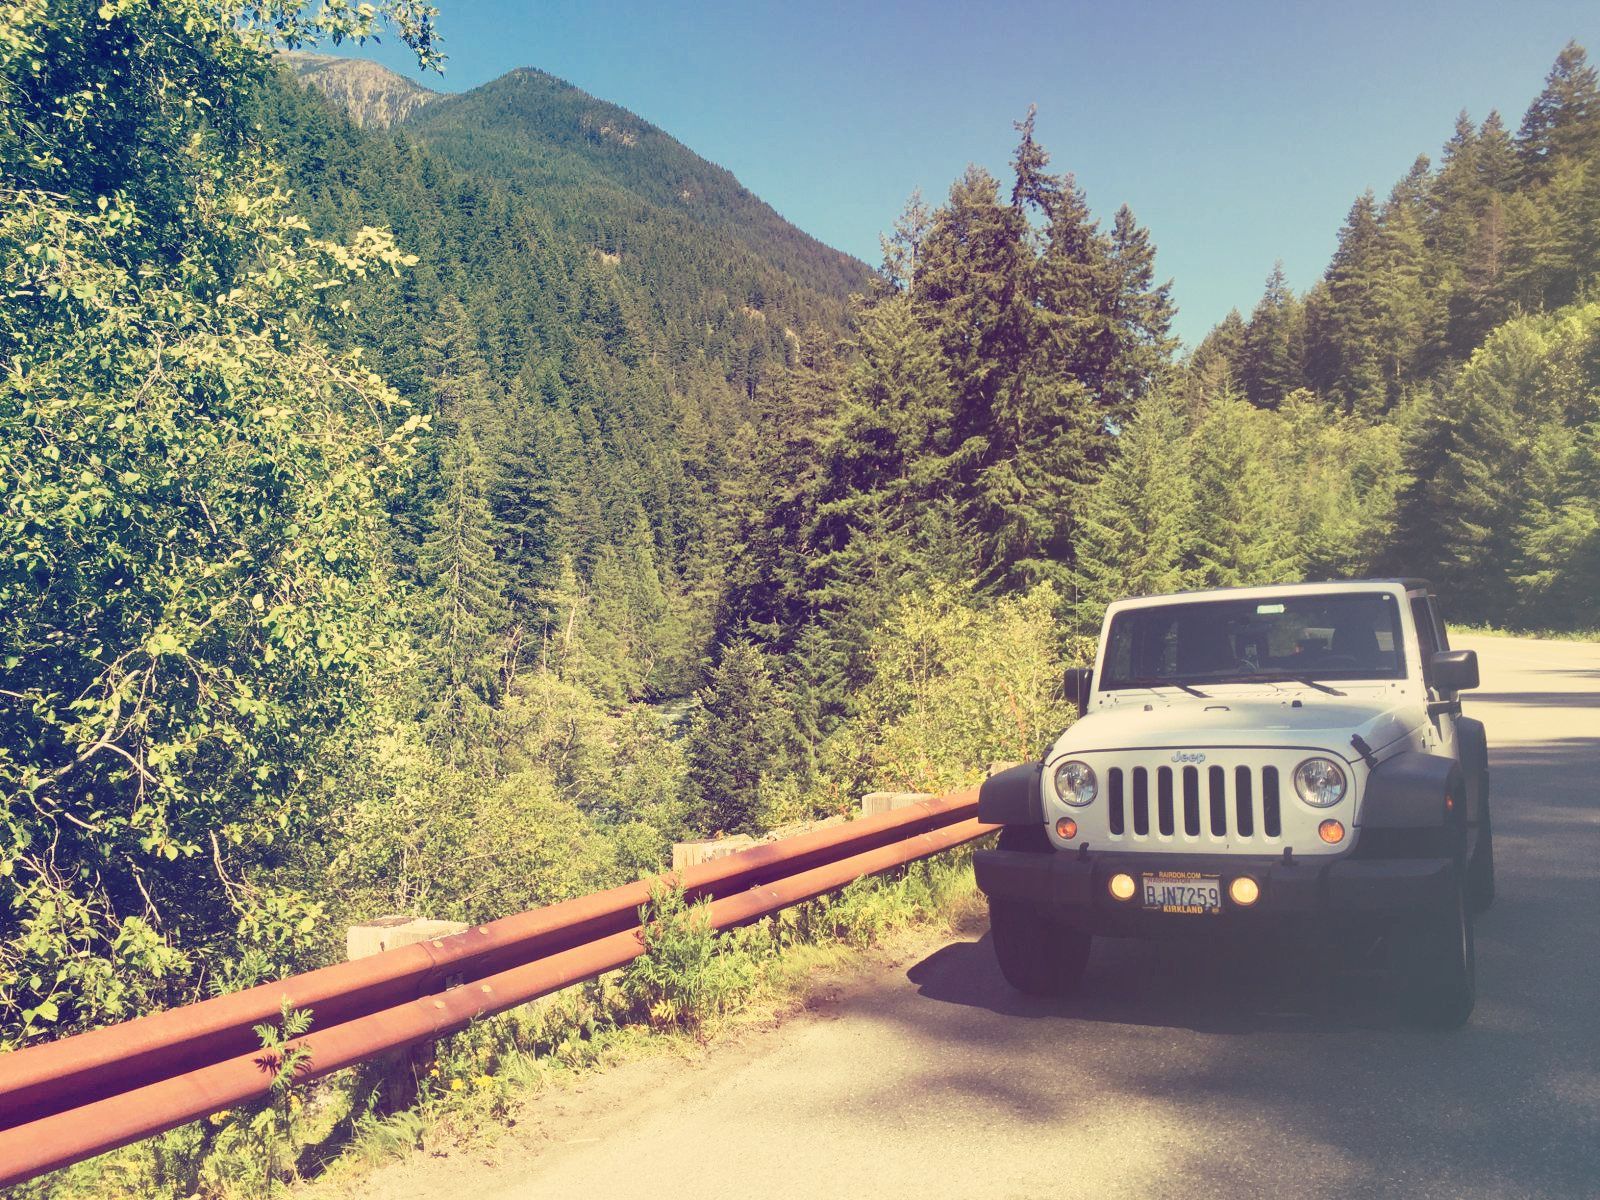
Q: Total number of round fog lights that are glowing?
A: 2